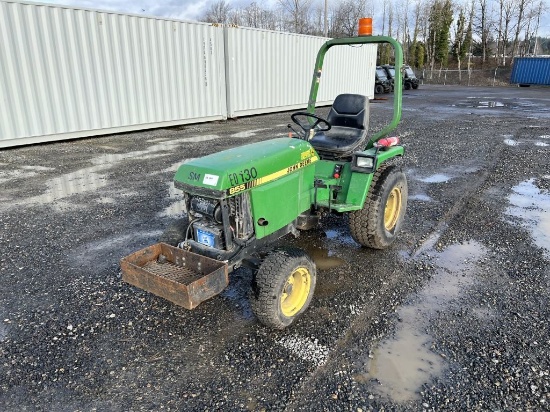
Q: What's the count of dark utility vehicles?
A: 3